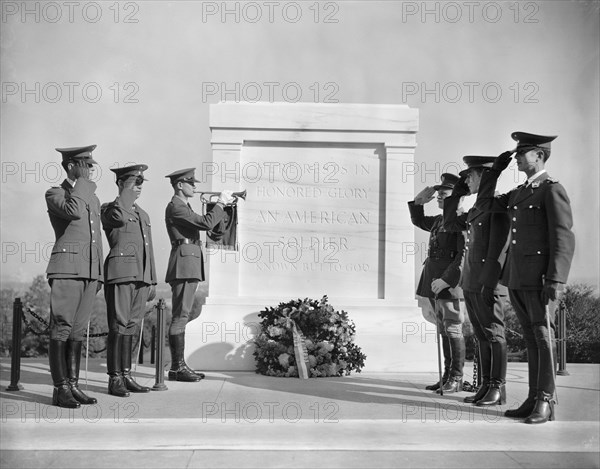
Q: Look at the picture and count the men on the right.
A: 3